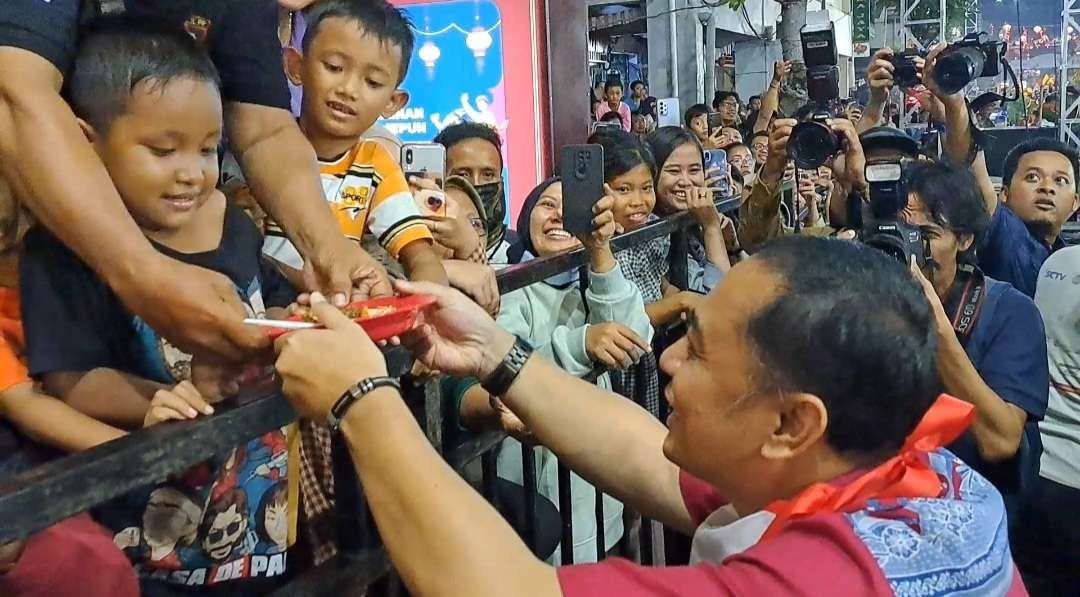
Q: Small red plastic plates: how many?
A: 1